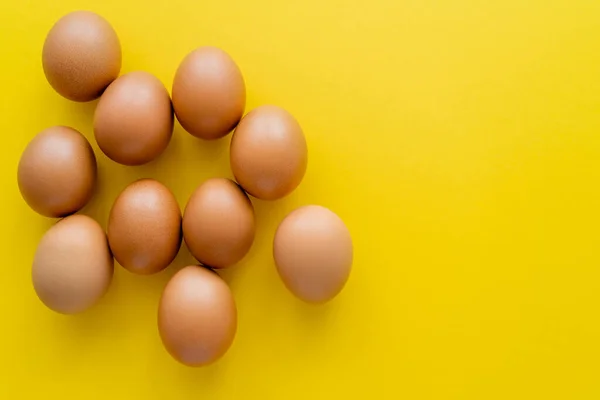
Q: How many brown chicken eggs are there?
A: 10